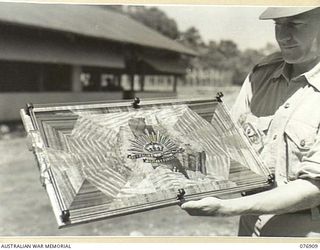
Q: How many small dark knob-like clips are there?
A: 6